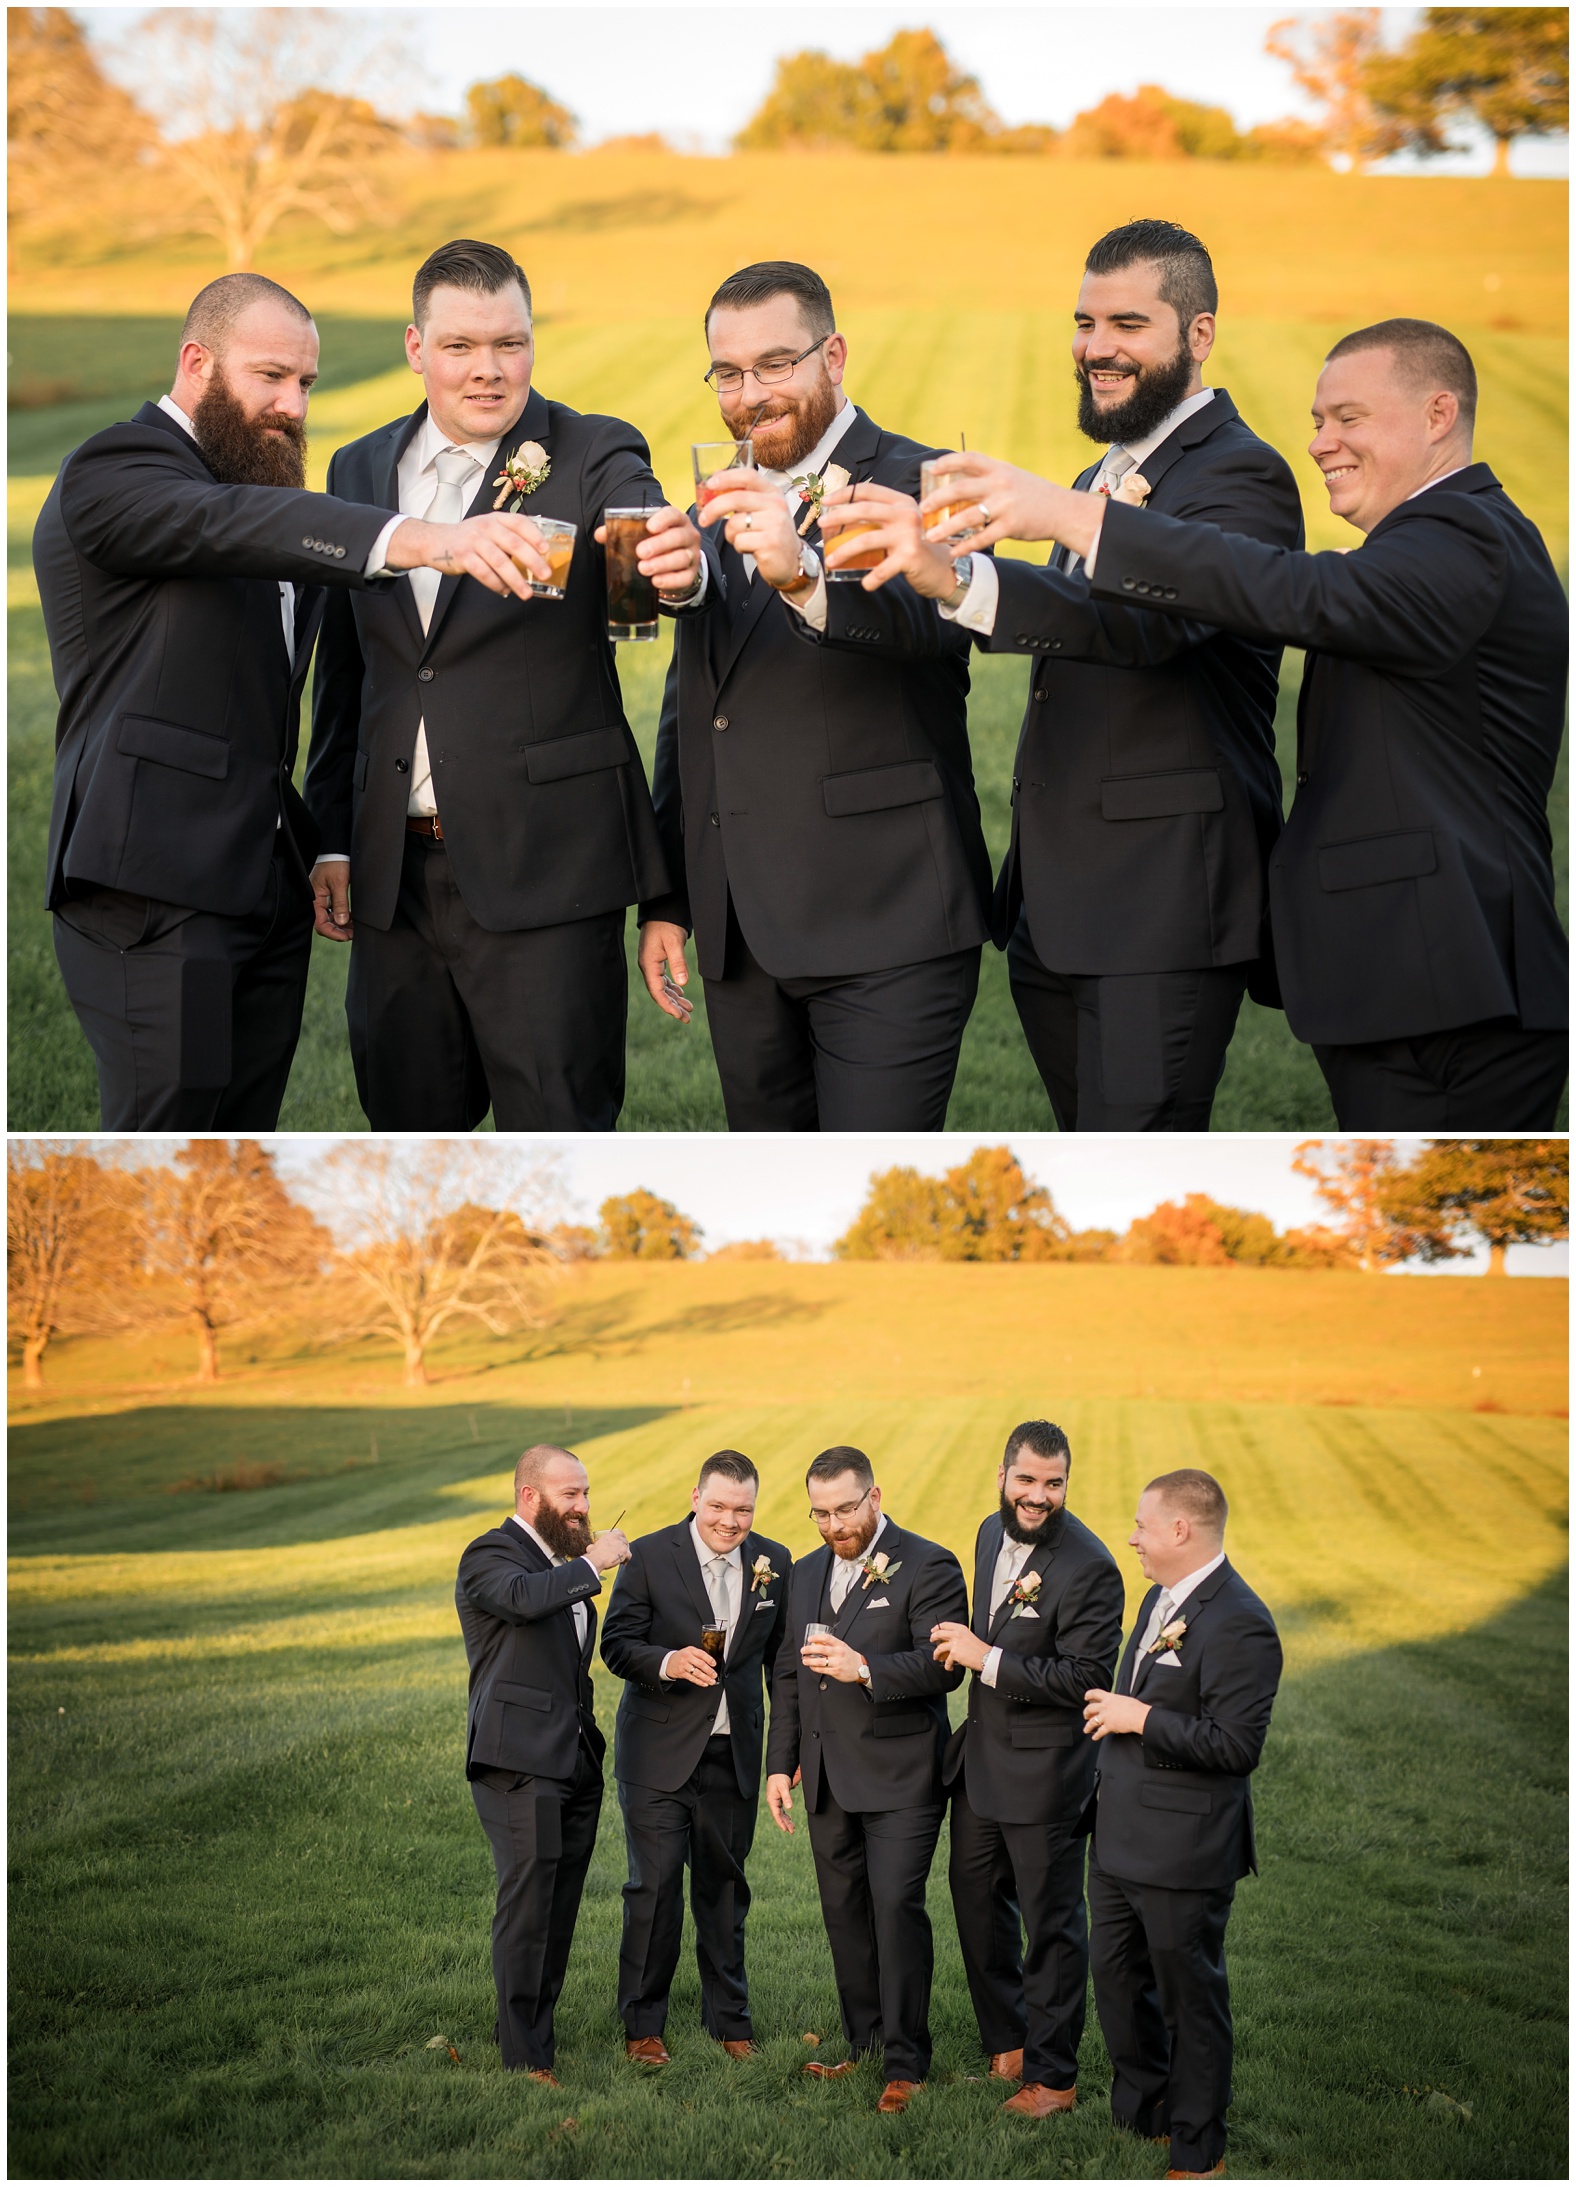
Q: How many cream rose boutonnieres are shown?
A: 7